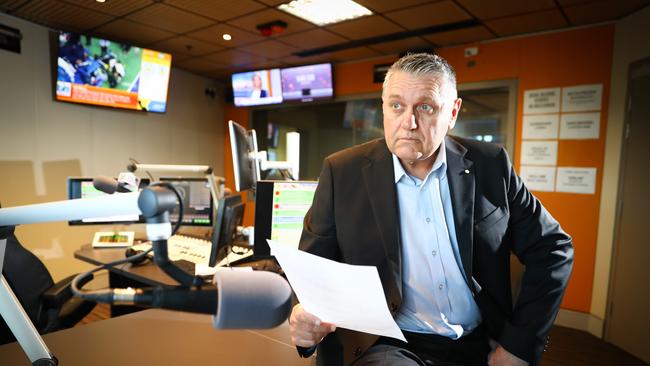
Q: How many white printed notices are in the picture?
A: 7